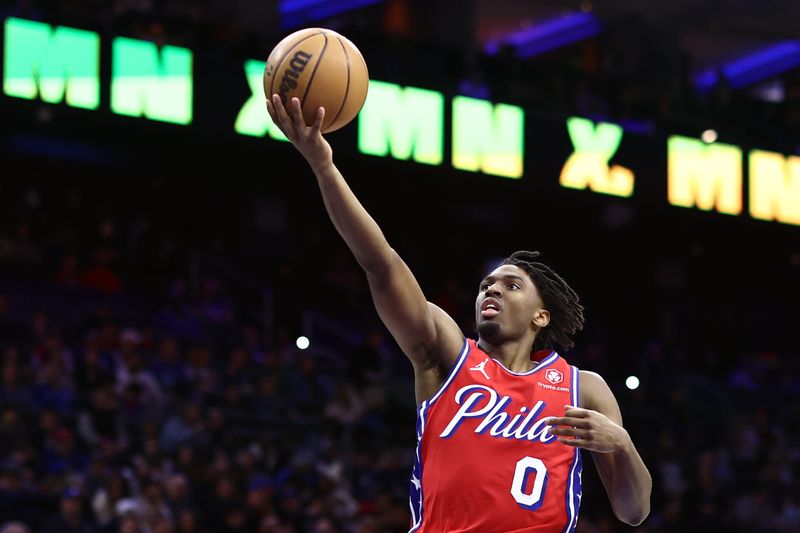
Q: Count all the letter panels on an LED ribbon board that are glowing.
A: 8